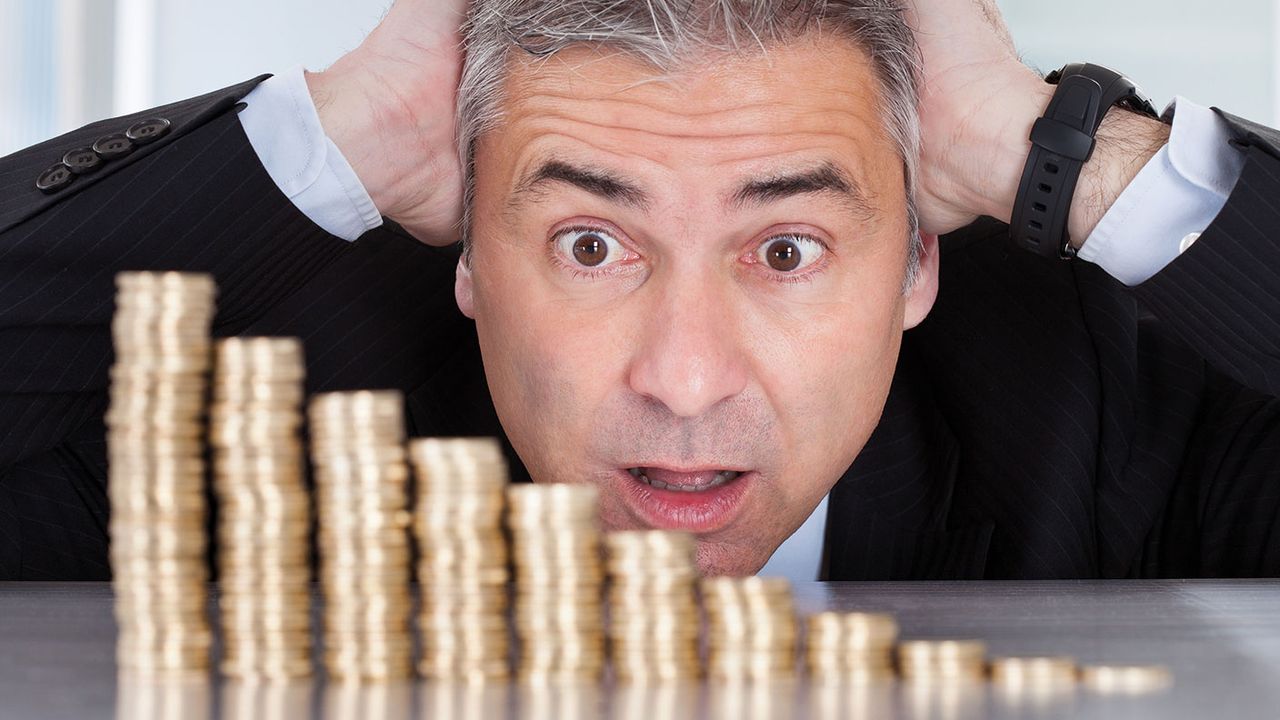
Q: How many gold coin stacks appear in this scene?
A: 11